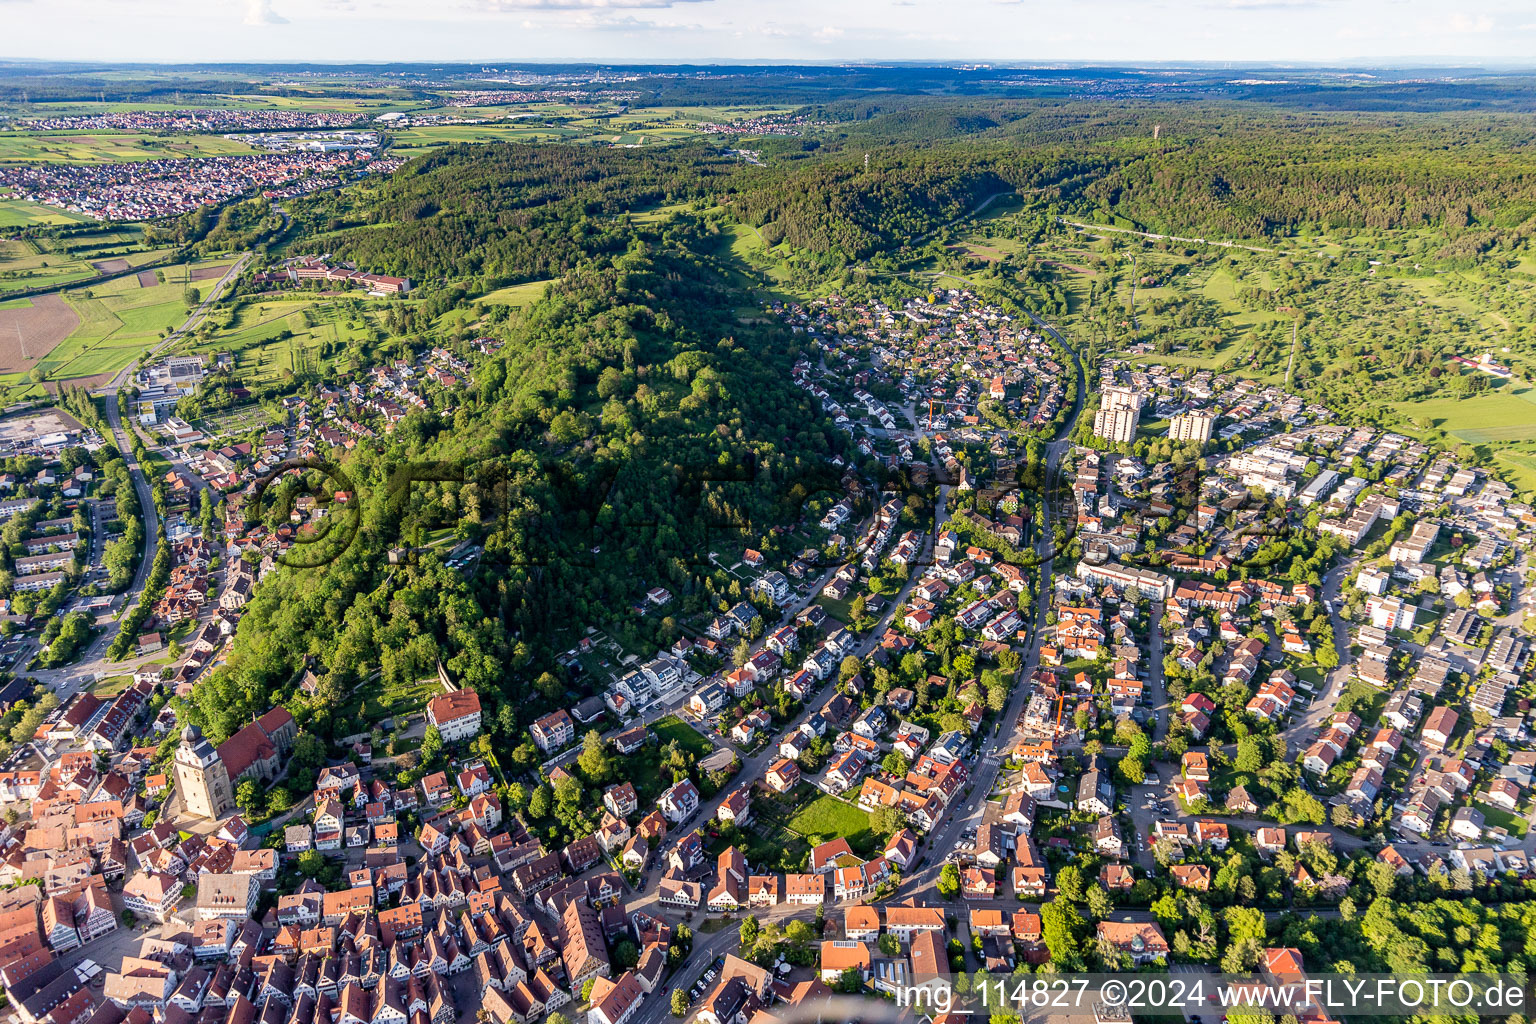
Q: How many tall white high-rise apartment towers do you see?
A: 3